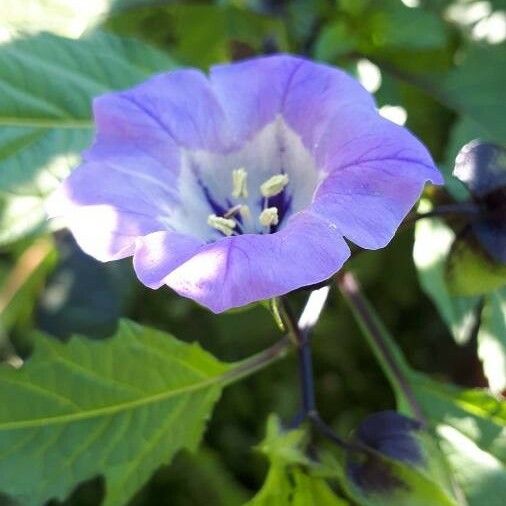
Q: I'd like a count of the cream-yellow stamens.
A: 4